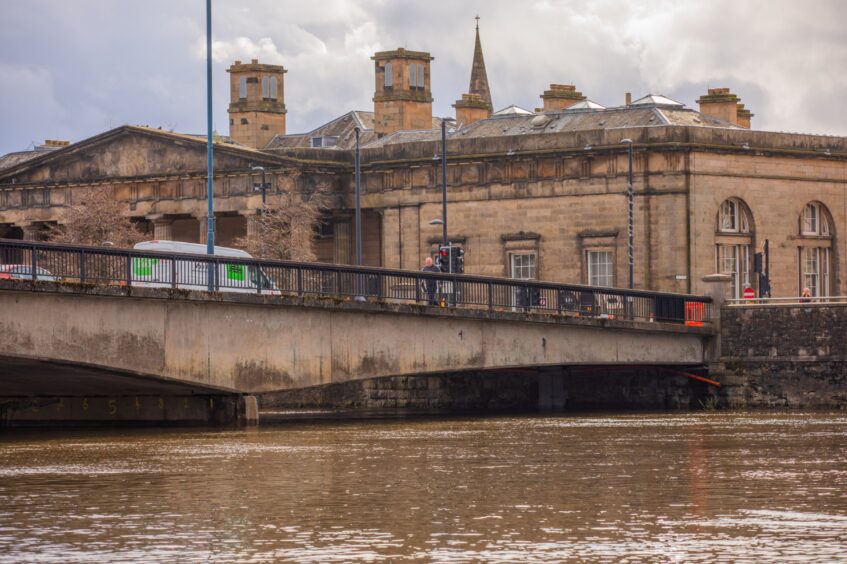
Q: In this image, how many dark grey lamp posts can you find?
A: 4